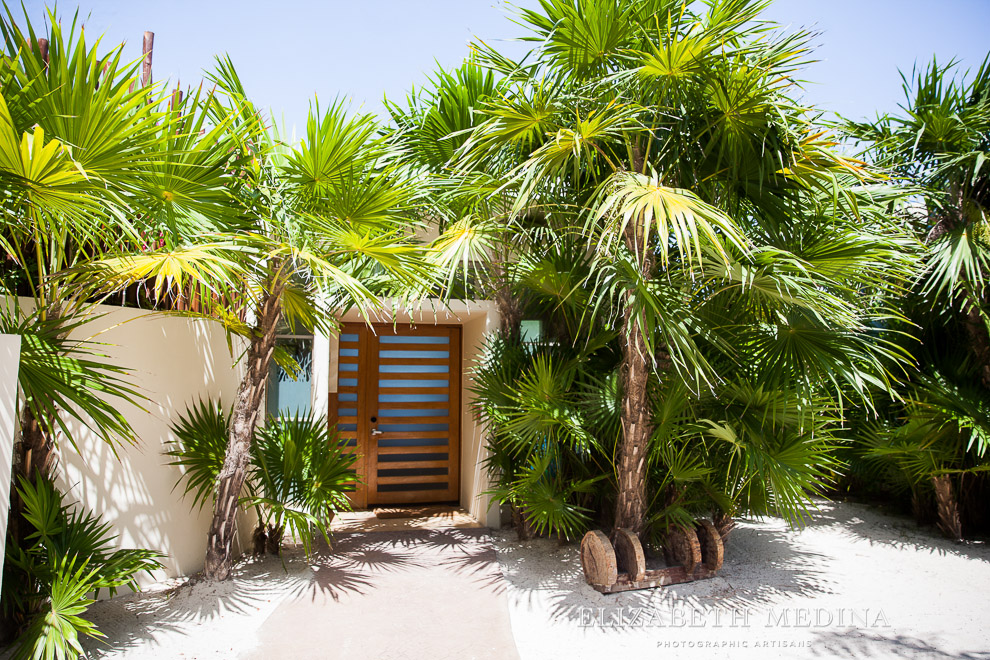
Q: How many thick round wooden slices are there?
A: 4